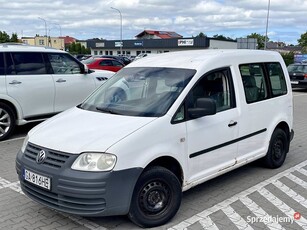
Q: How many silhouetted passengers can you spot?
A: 0